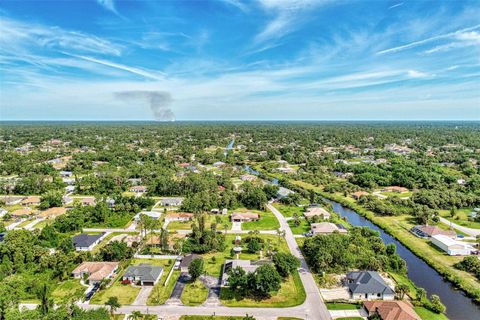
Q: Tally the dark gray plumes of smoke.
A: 1